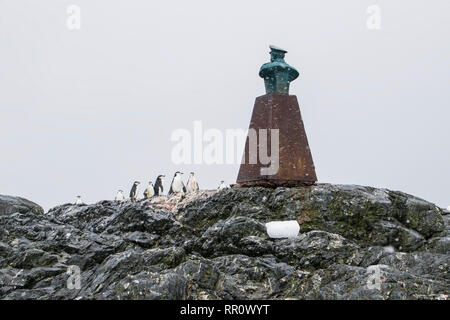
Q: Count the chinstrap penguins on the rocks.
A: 8